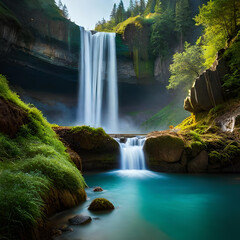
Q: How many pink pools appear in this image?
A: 0